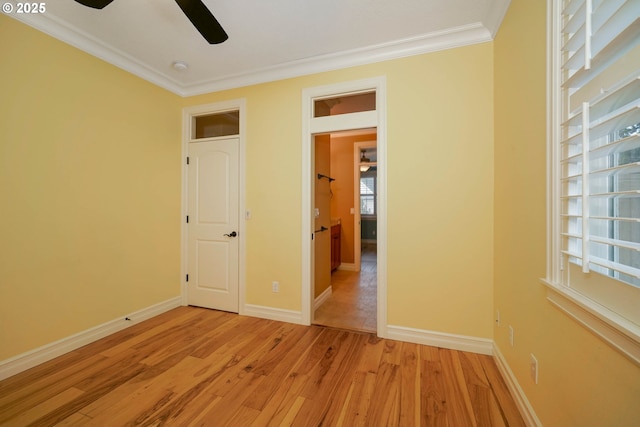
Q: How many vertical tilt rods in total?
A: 2